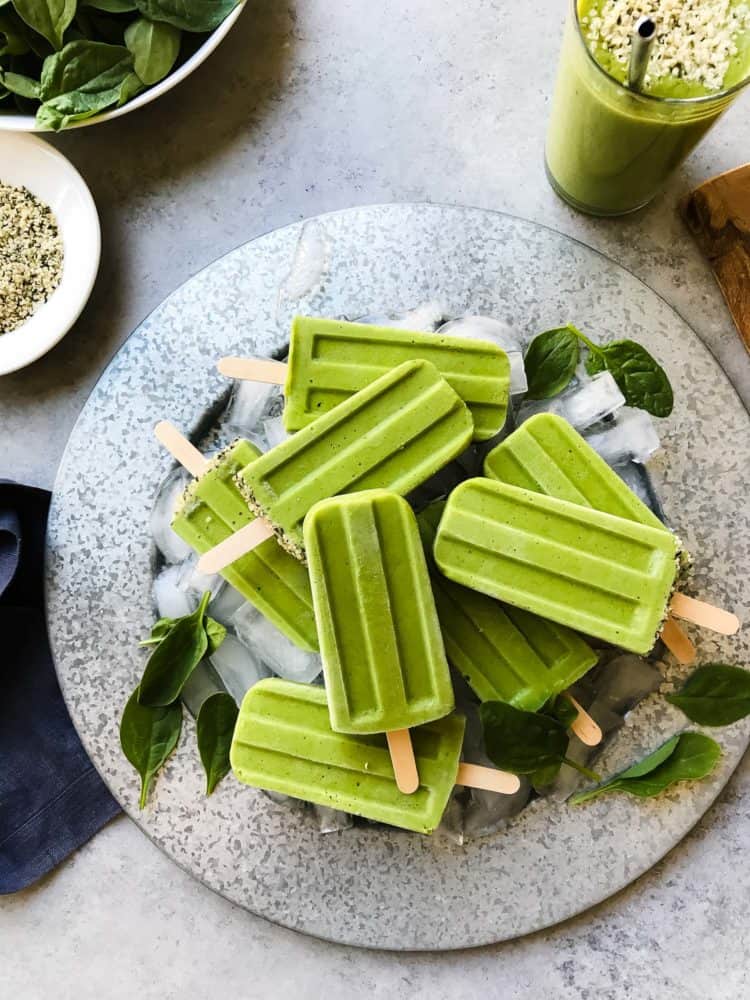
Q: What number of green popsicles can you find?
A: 8